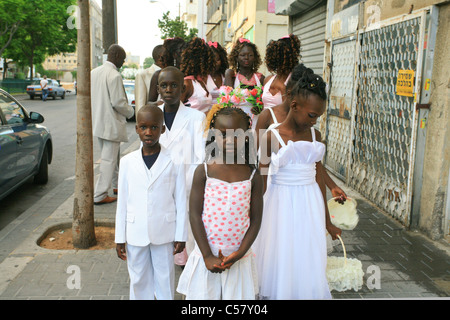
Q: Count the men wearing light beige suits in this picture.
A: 2